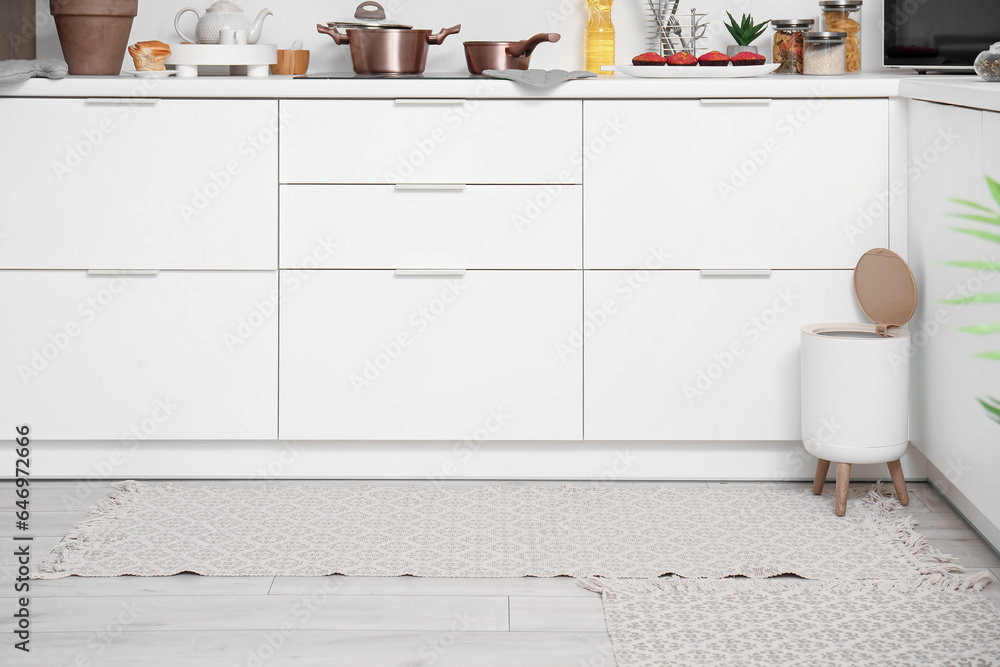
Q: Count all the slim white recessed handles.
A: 7